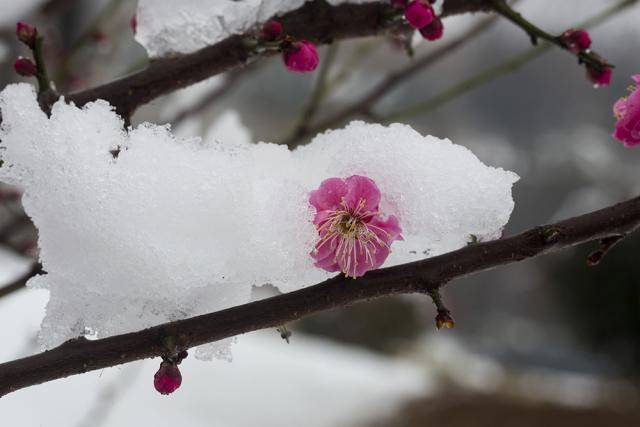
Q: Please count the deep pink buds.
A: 10